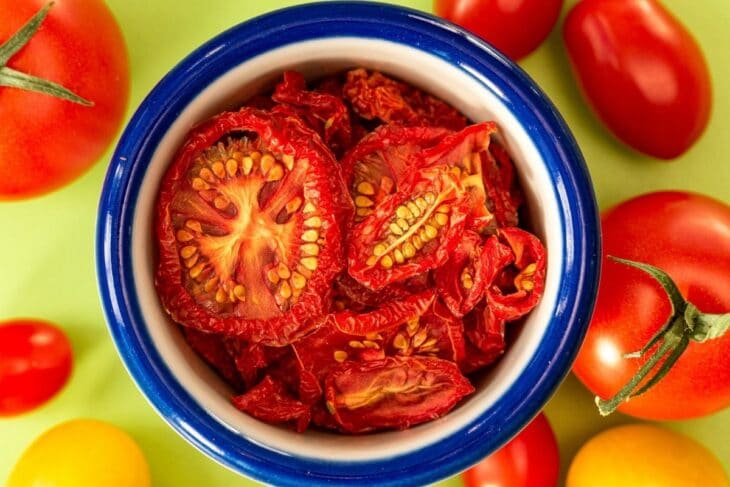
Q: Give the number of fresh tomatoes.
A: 8